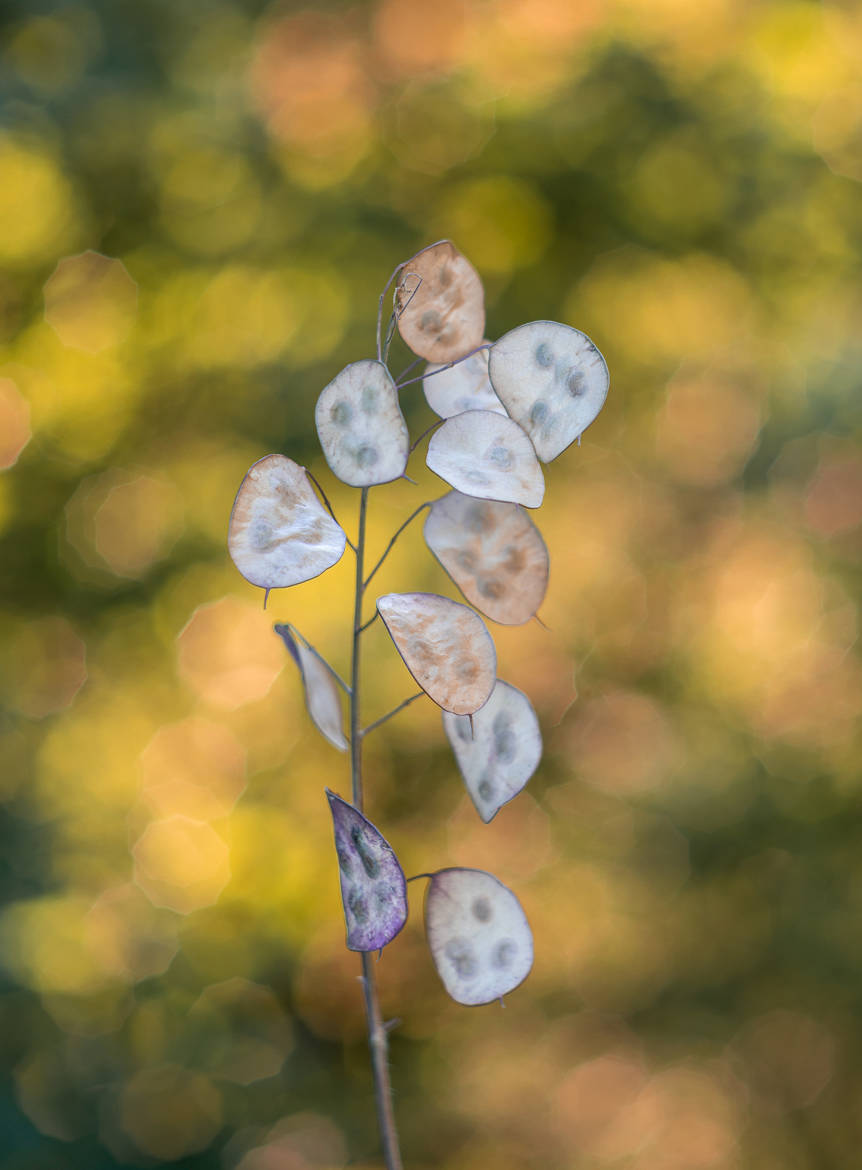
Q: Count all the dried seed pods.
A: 12